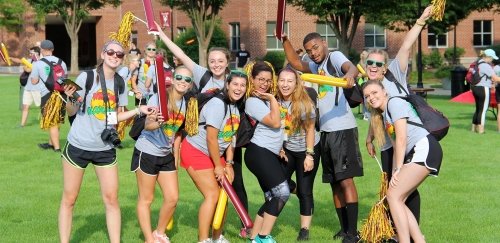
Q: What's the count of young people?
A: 9